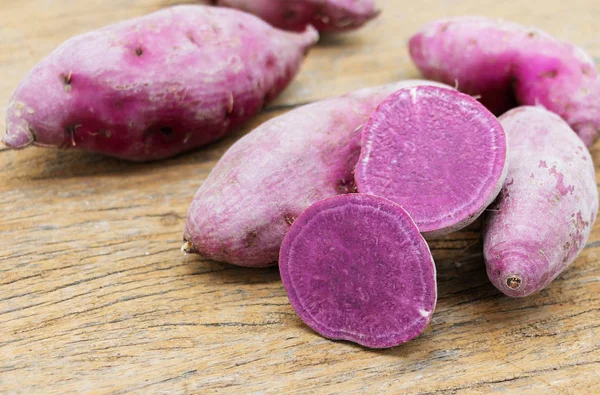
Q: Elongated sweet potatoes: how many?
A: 5